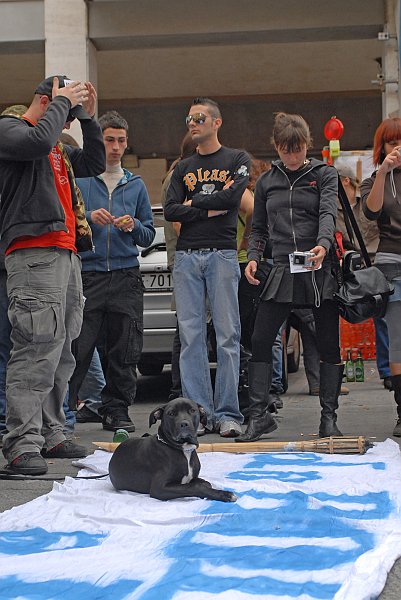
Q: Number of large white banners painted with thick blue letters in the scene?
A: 1